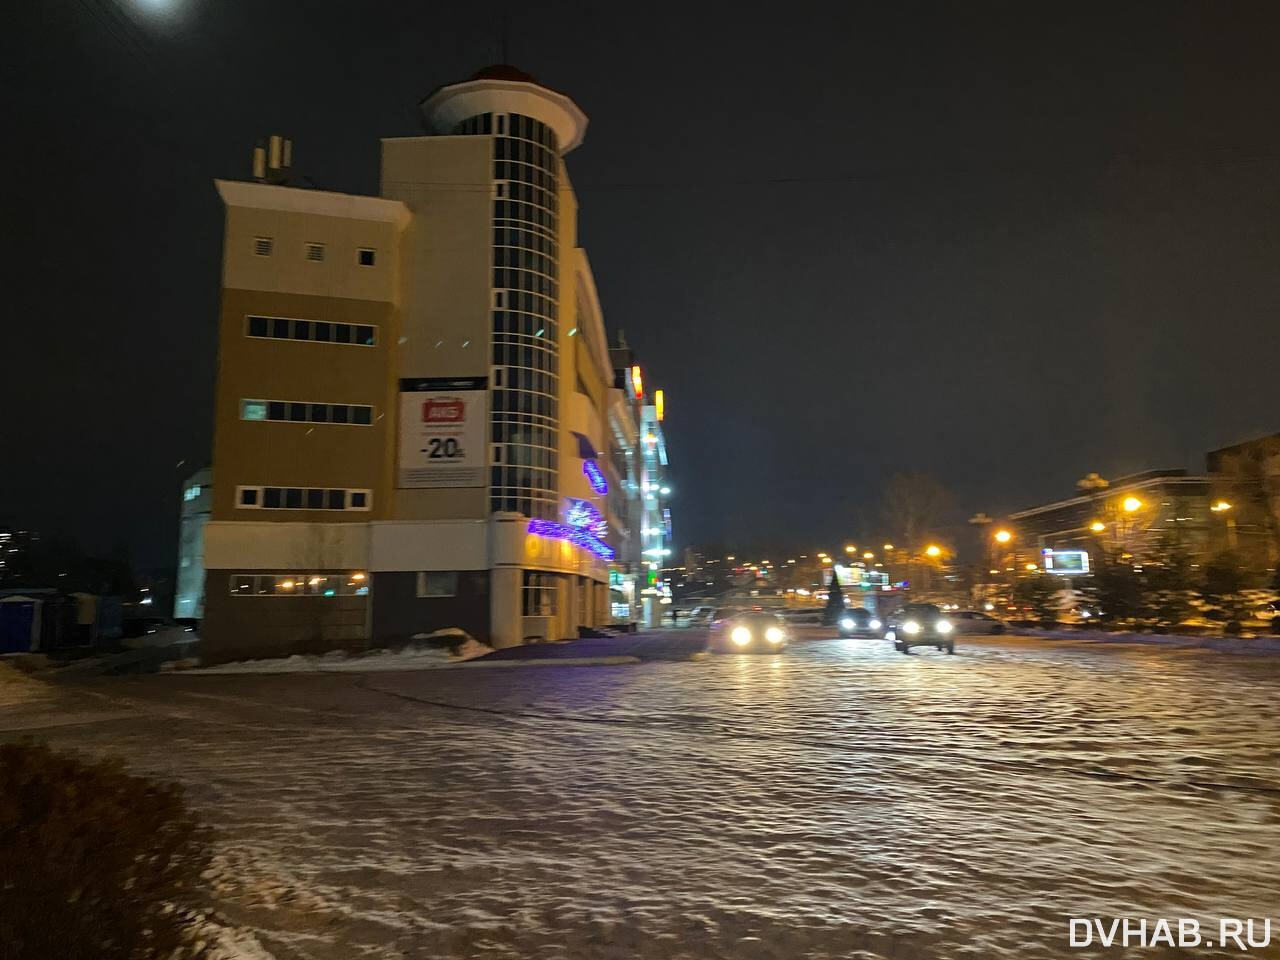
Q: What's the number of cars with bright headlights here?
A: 3